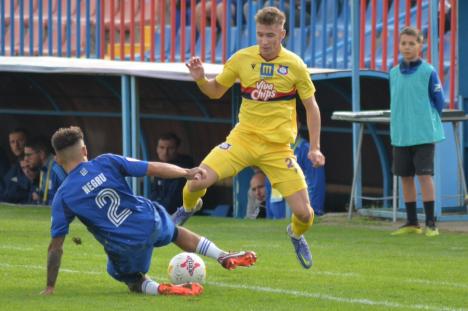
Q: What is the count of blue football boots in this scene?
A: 2